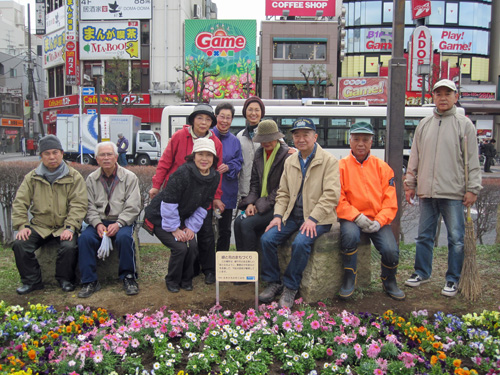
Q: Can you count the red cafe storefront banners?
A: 2